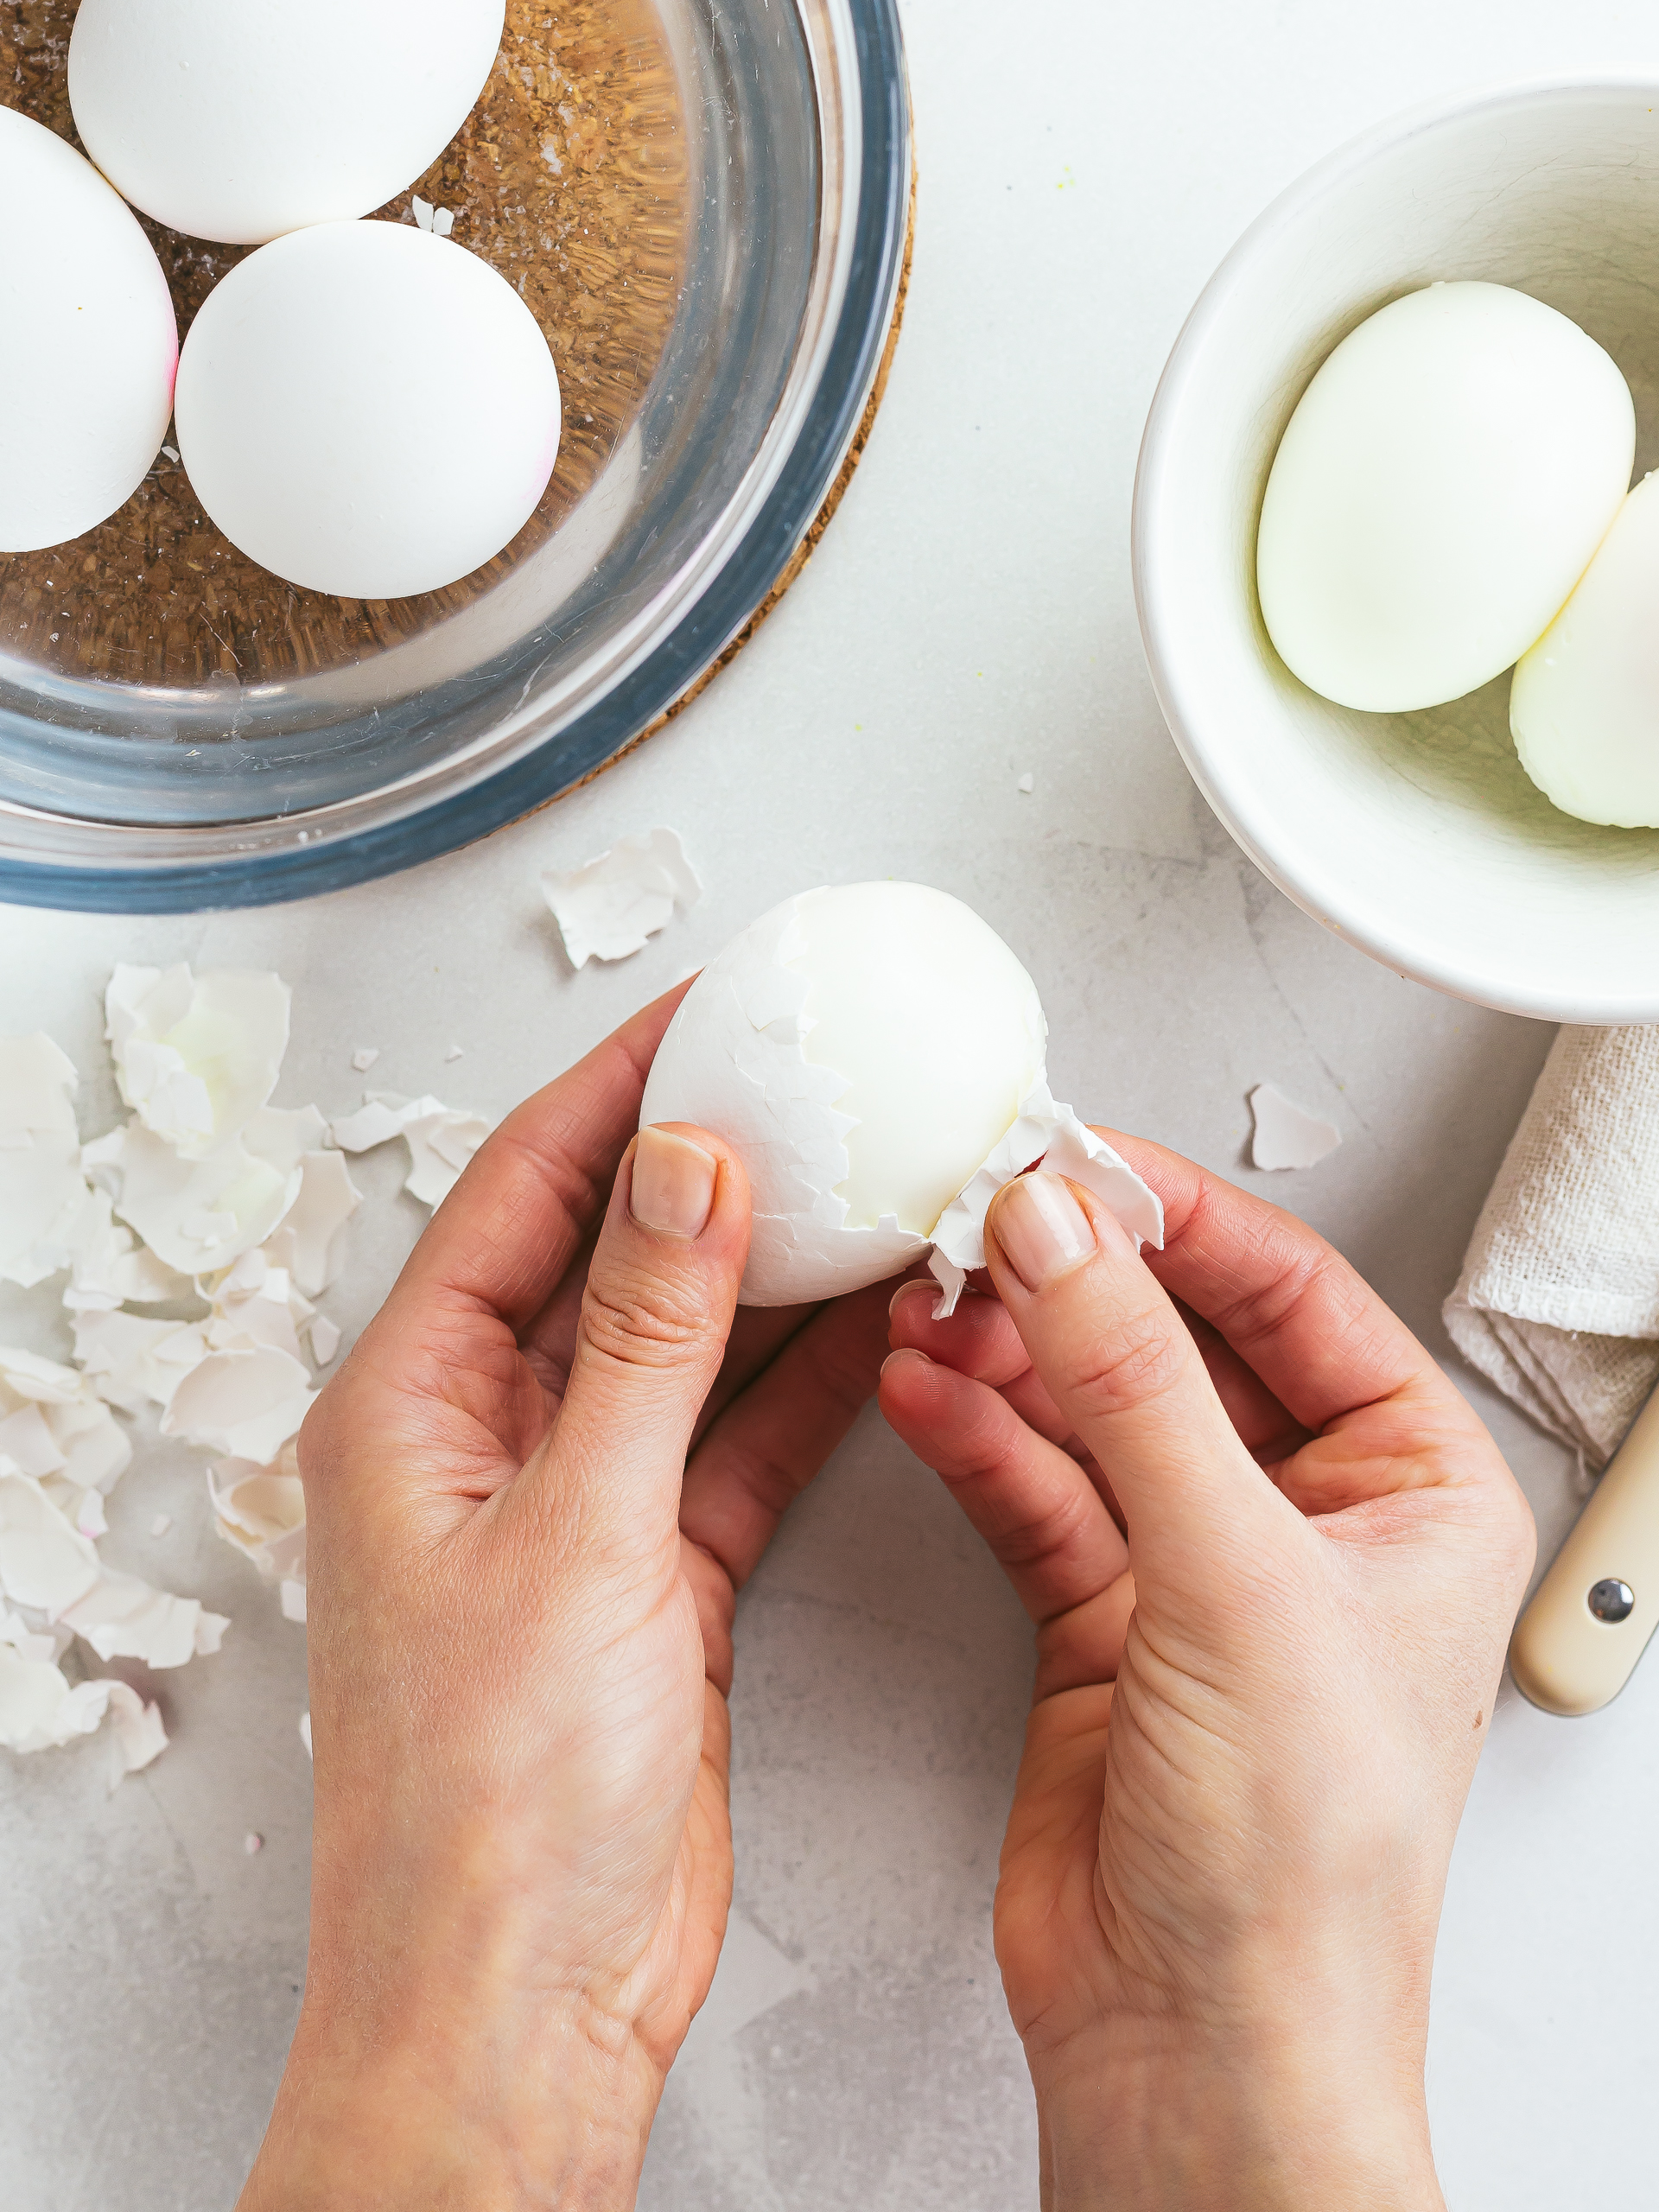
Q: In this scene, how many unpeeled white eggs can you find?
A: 3